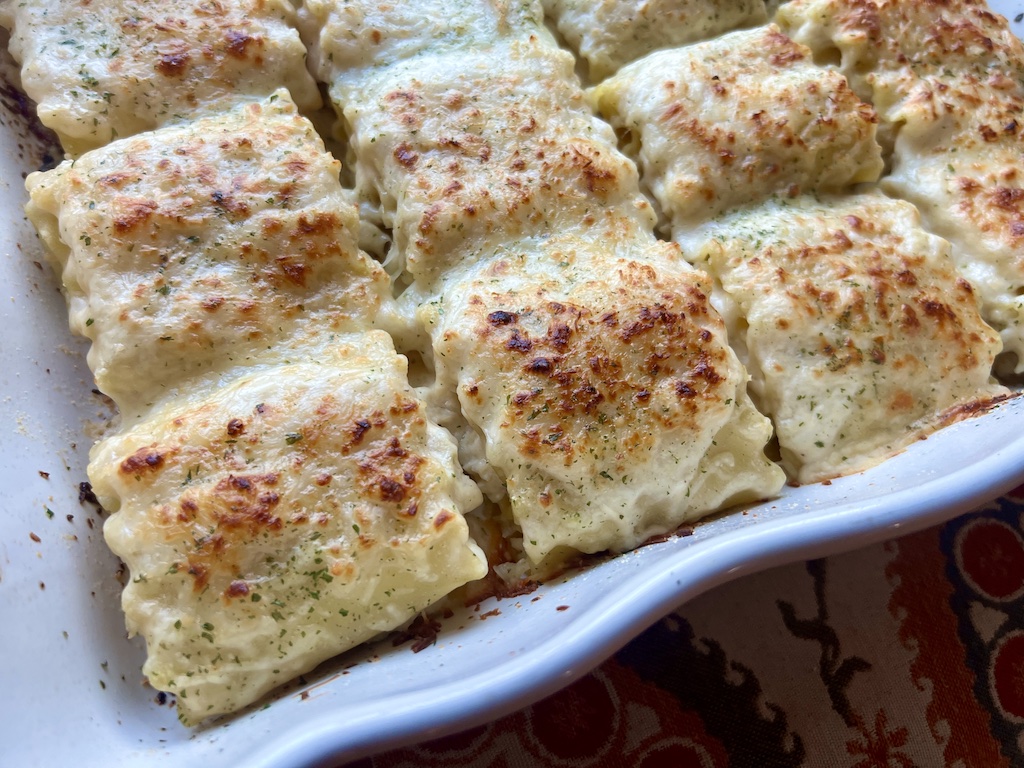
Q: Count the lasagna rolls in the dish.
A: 12